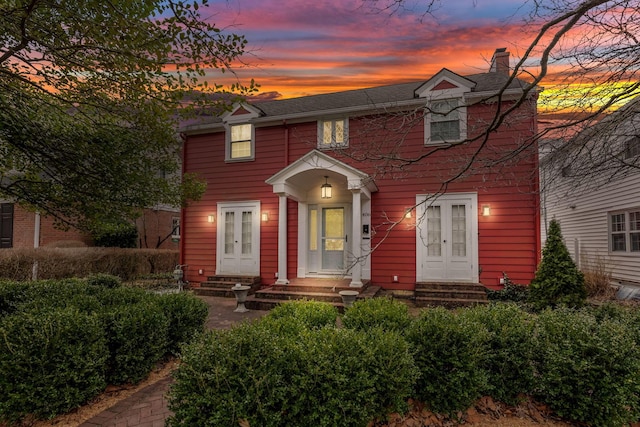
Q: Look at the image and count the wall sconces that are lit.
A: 4